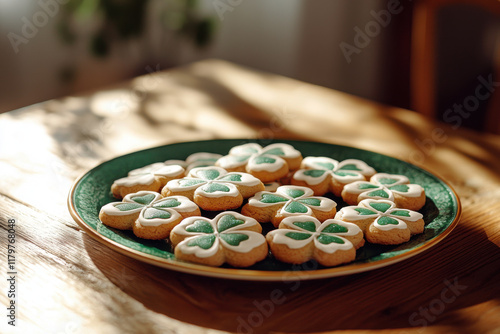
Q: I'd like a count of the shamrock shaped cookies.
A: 11